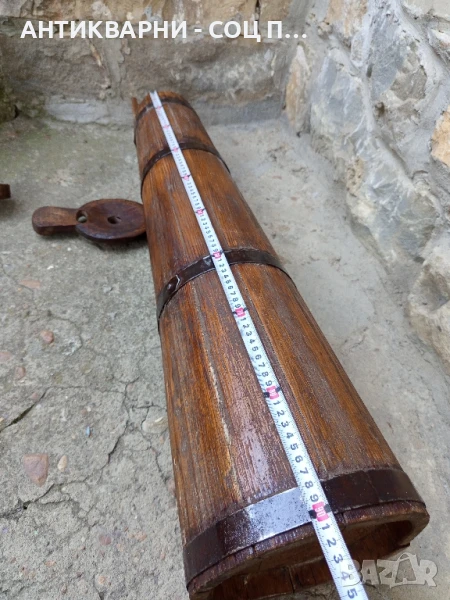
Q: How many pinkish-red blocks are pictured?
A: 9